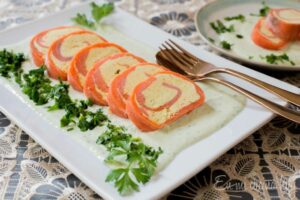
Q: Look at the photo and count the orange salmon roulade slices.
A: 8